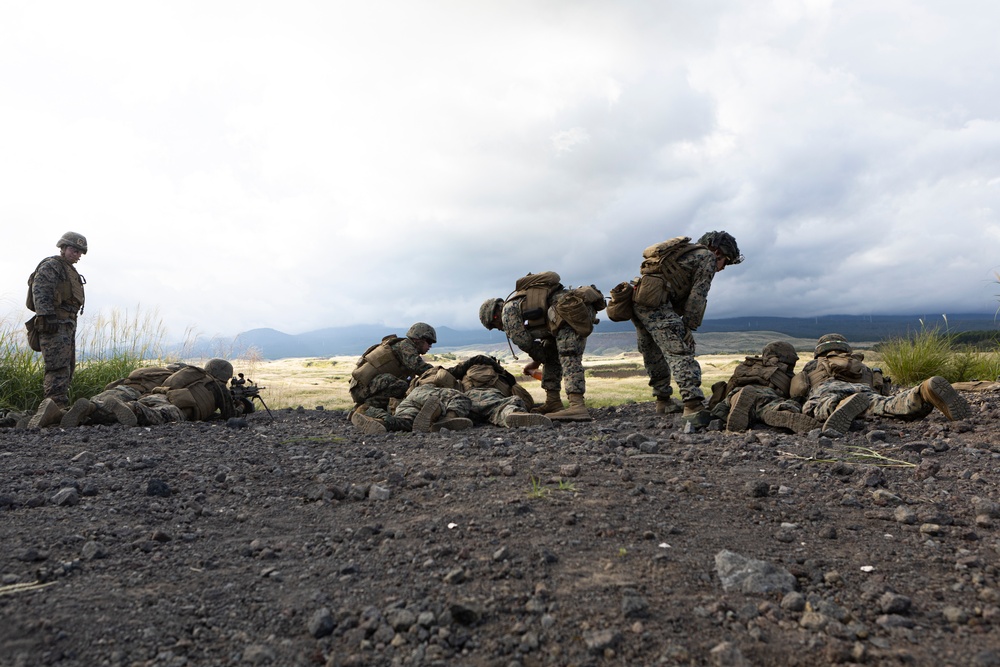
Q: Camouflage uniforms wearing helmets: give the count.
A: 7